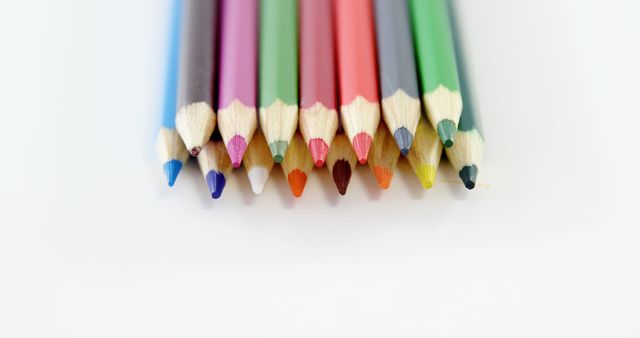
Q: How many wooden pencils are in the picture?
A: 15